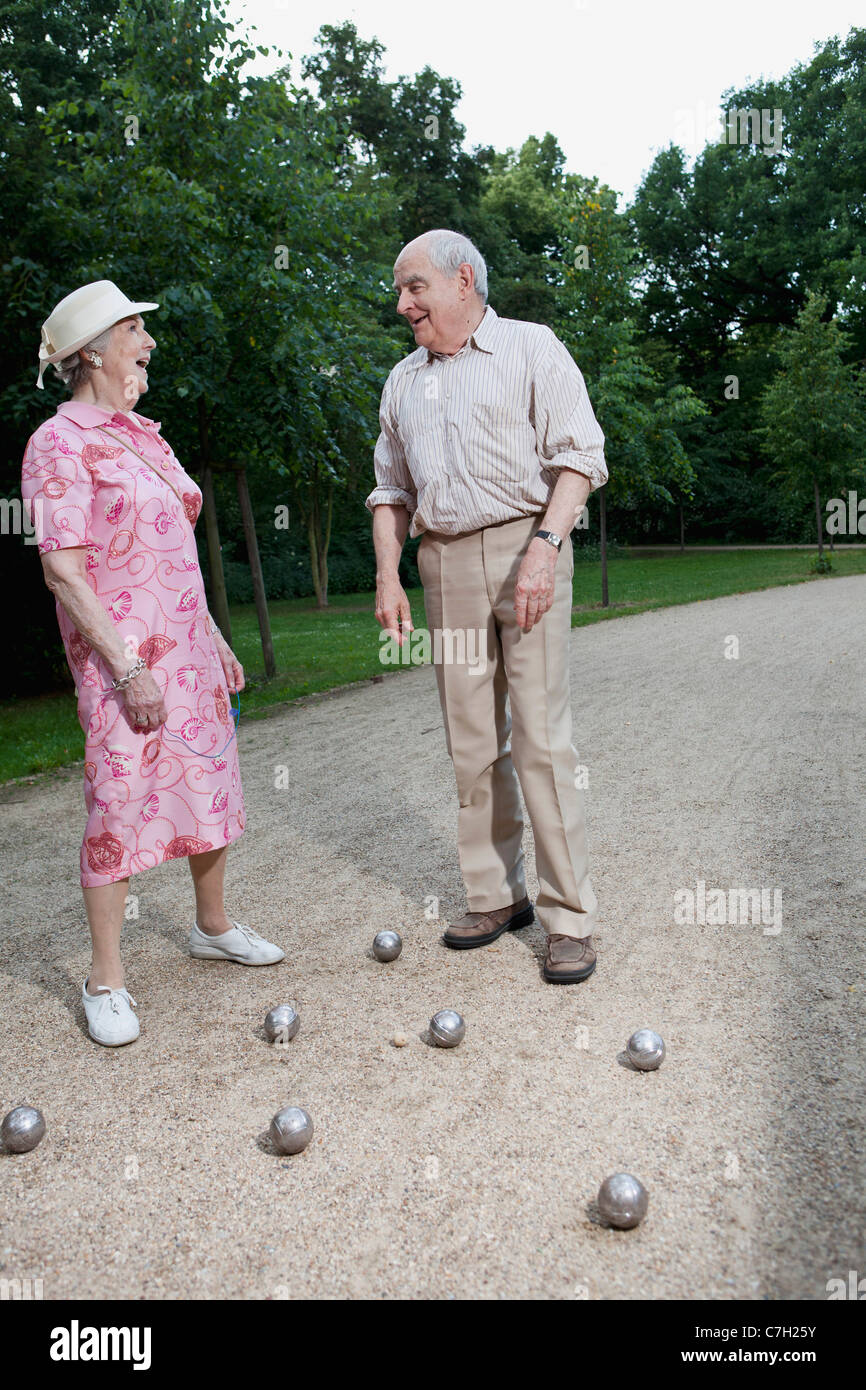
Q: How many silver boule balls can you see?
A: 7